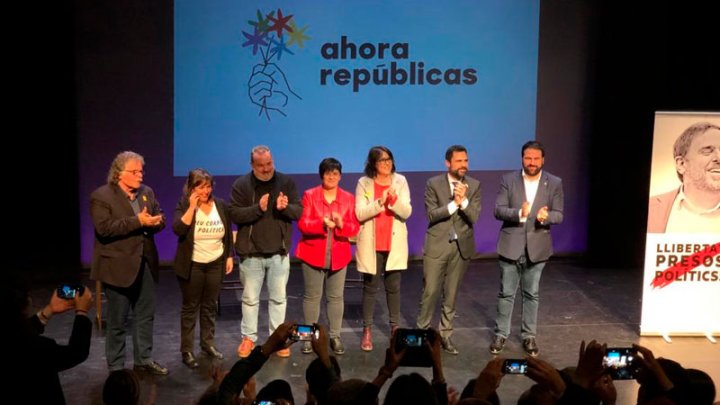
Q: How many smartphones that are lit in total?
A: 6